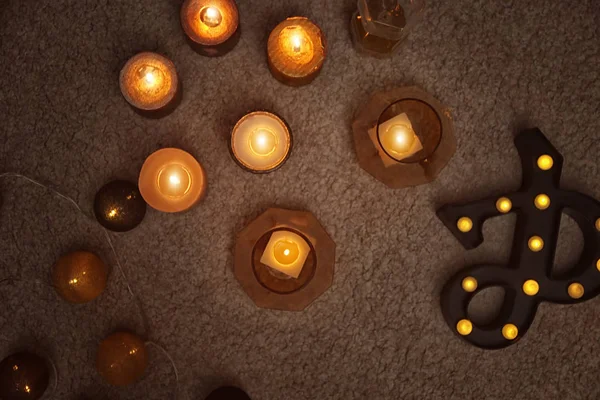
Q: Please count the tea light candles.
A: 7